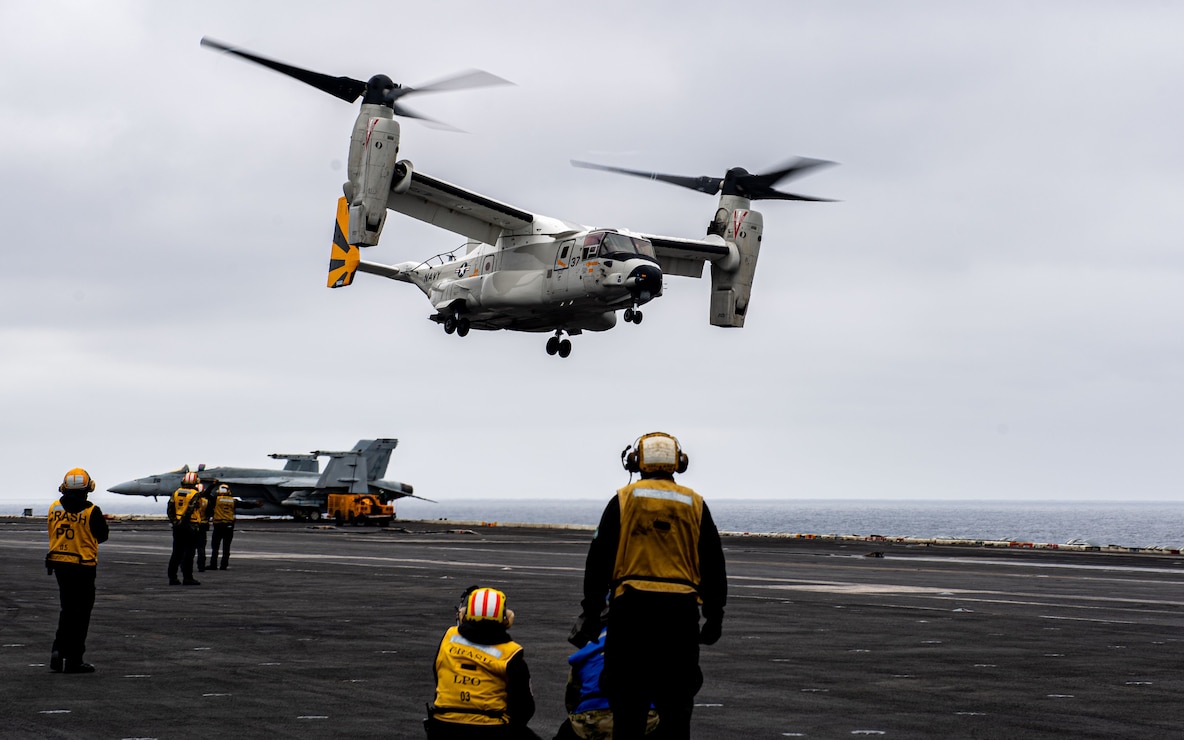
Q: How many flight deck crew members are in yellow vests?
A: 6